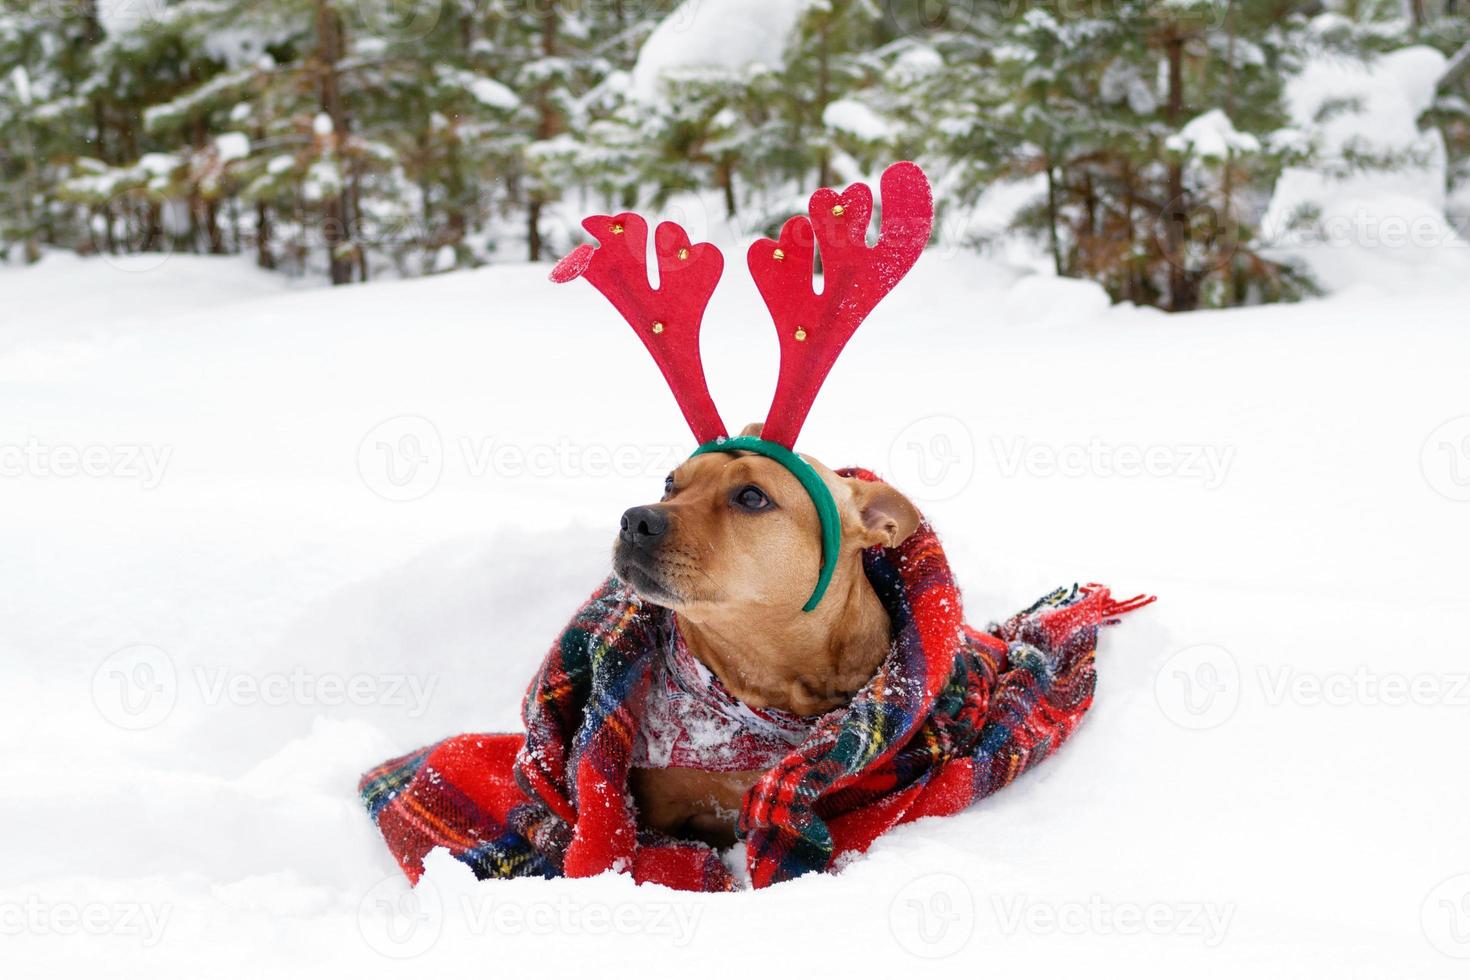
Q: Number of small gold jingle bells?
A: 6